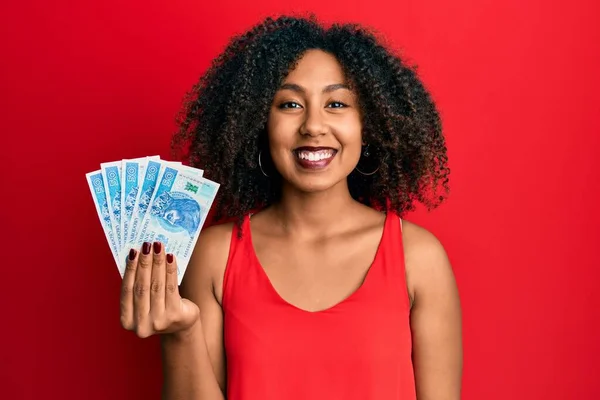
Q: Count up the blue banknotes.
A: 5